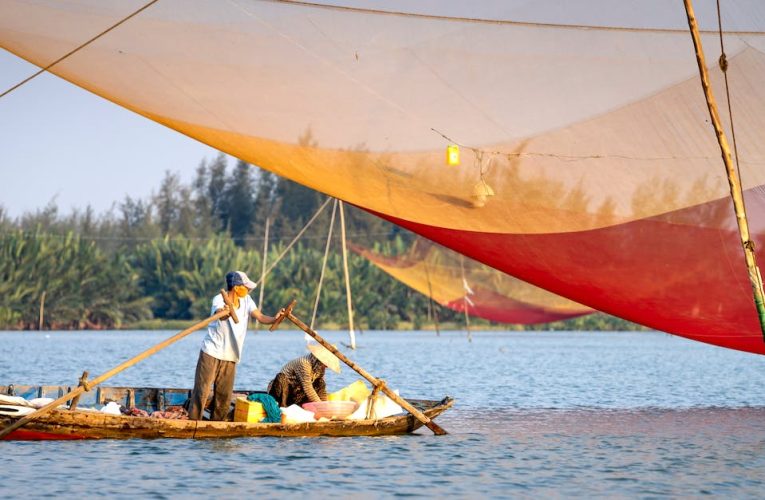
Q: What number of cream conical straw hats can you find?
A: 1